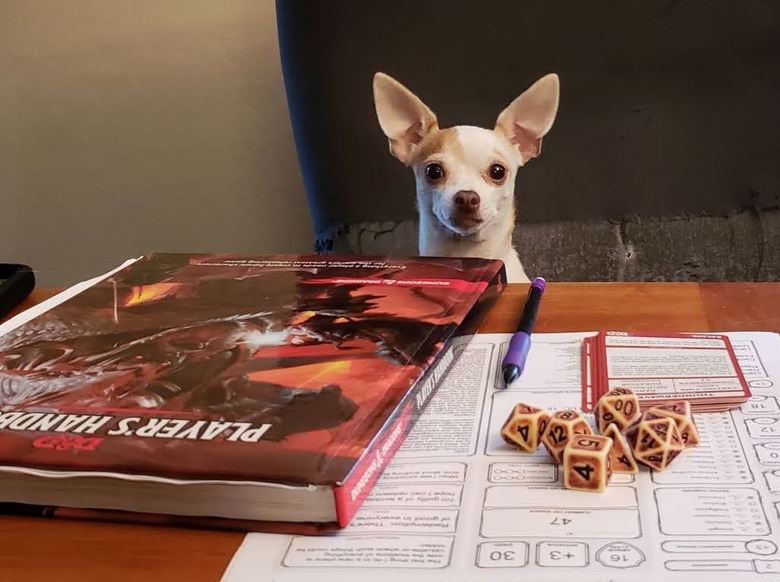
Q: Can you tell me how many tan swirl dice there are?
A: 7